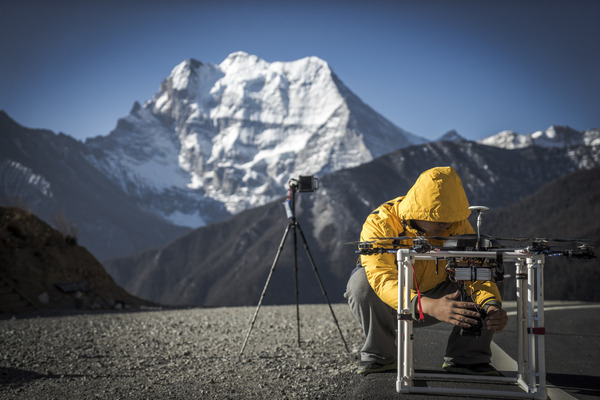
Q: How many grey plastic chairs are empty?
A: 0